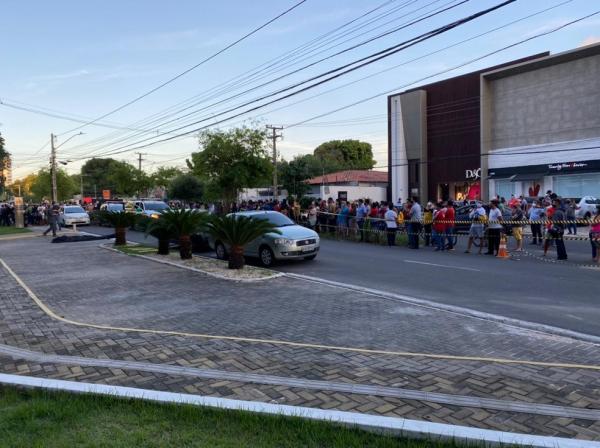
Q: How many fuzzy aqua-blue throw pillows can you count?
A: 0